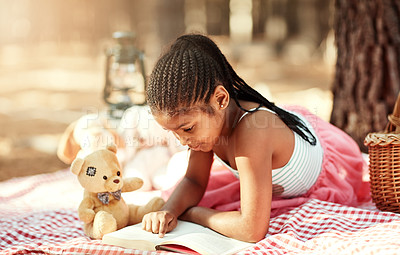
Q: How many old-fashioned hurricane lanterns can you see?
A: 1